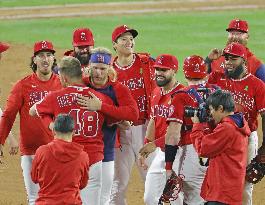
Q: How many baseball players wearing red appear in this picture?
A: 9